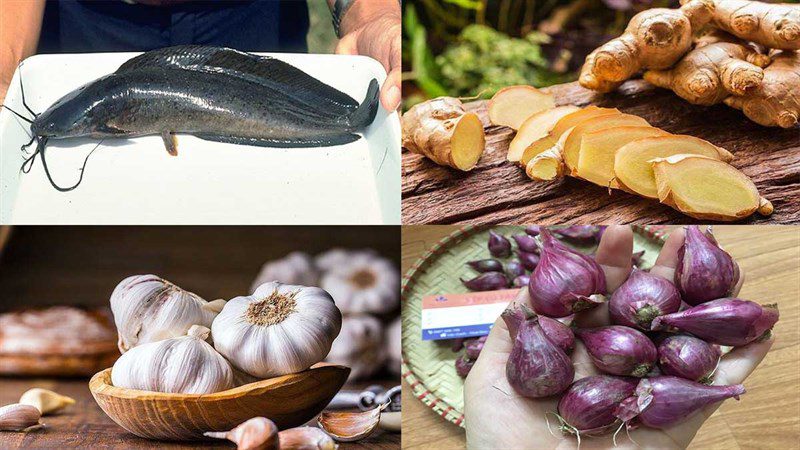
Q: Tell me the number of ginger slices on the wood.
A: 7